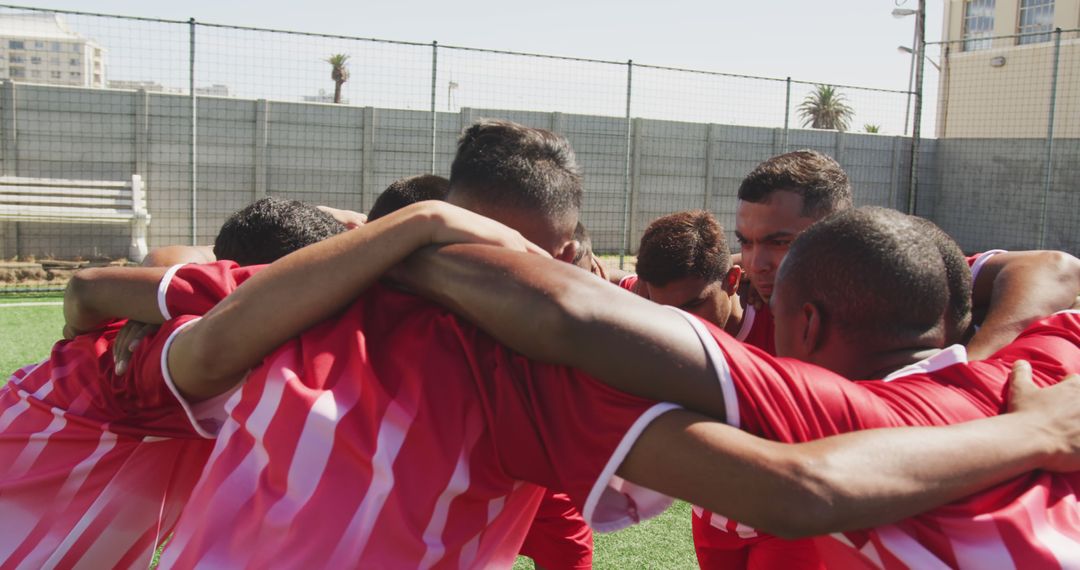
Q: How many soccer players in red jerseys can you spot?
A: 8